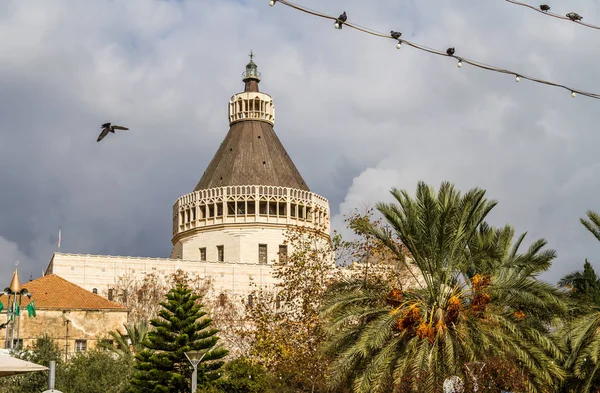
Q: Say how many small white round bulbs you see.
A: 6